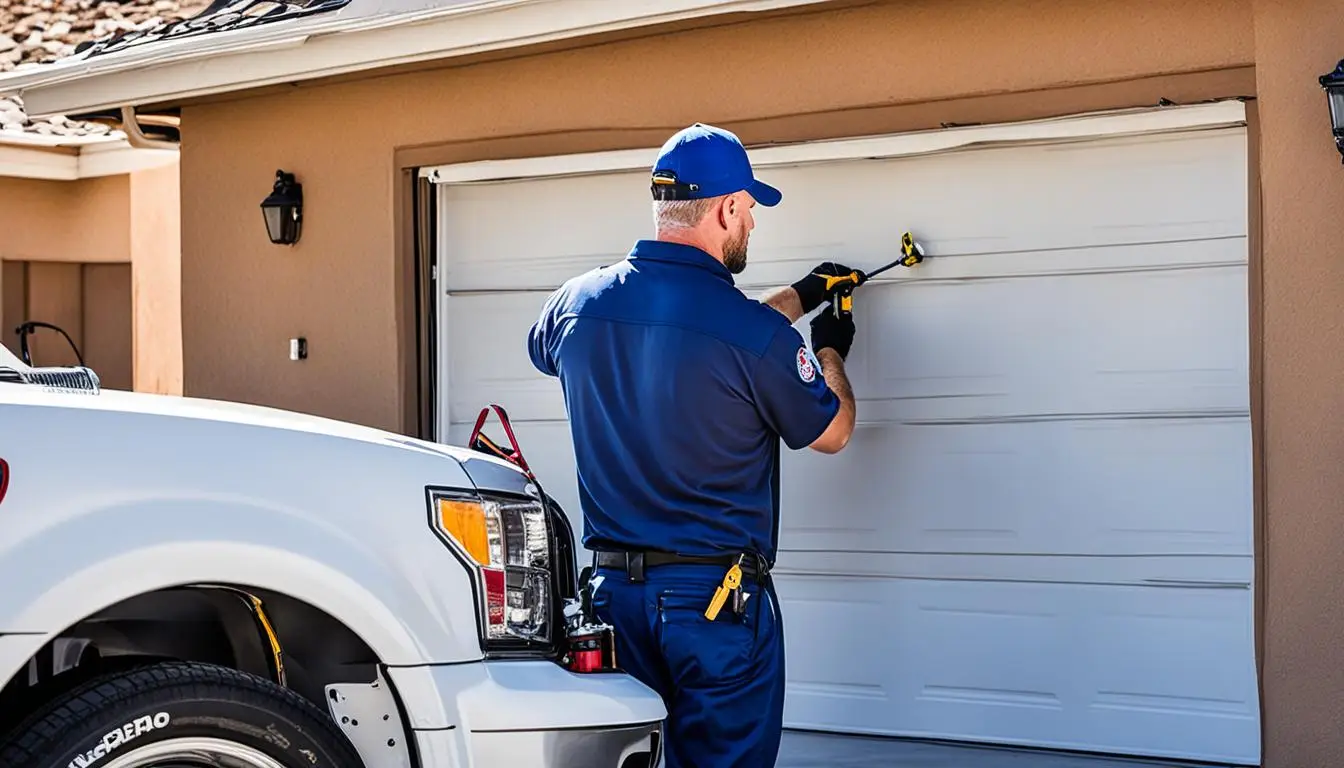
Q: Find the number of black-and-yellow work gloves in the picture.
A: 2